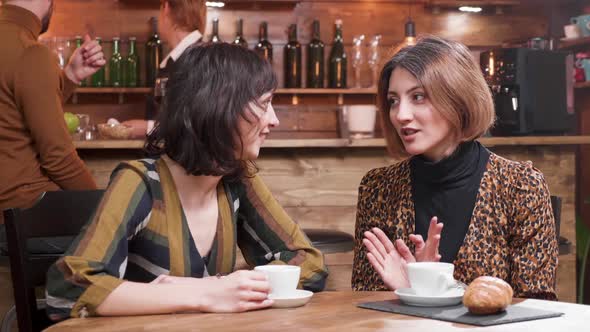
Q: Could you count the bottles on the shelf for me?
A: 11